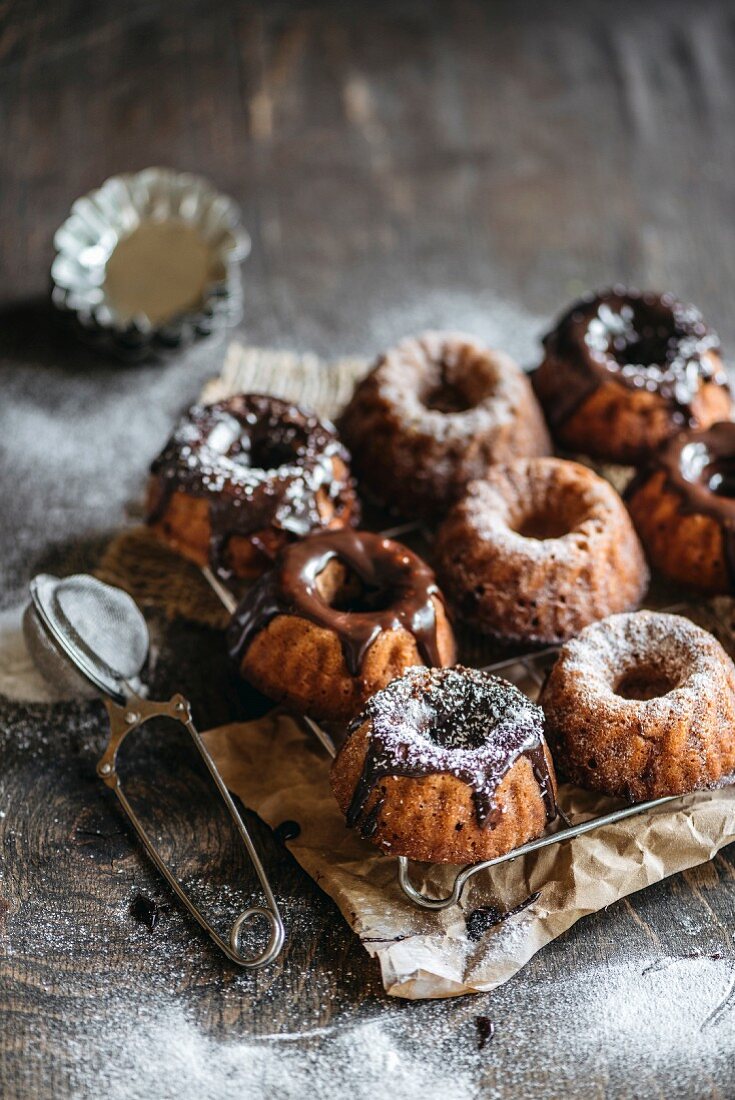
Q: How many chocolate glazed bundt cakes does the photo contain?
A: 5